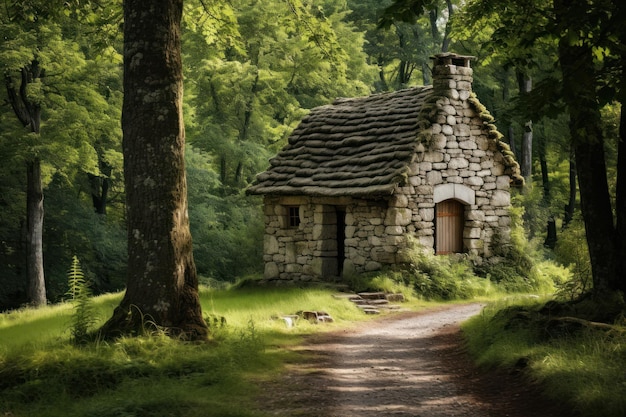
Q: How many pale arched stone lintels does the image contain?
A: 1